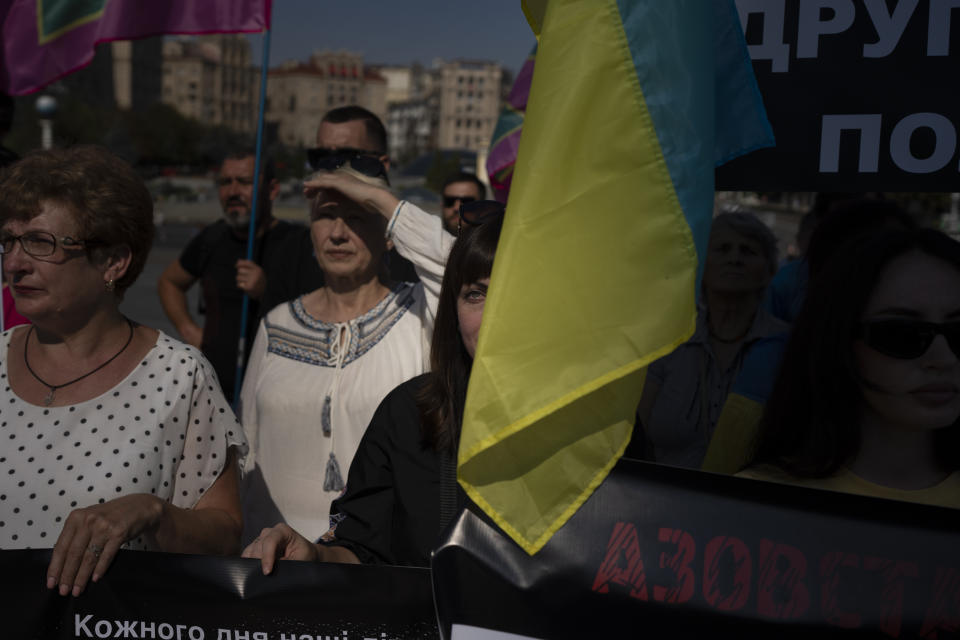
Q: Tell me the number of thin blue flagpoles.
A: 1